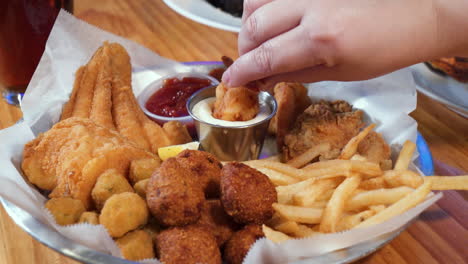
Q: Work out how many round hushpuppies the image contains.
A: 6